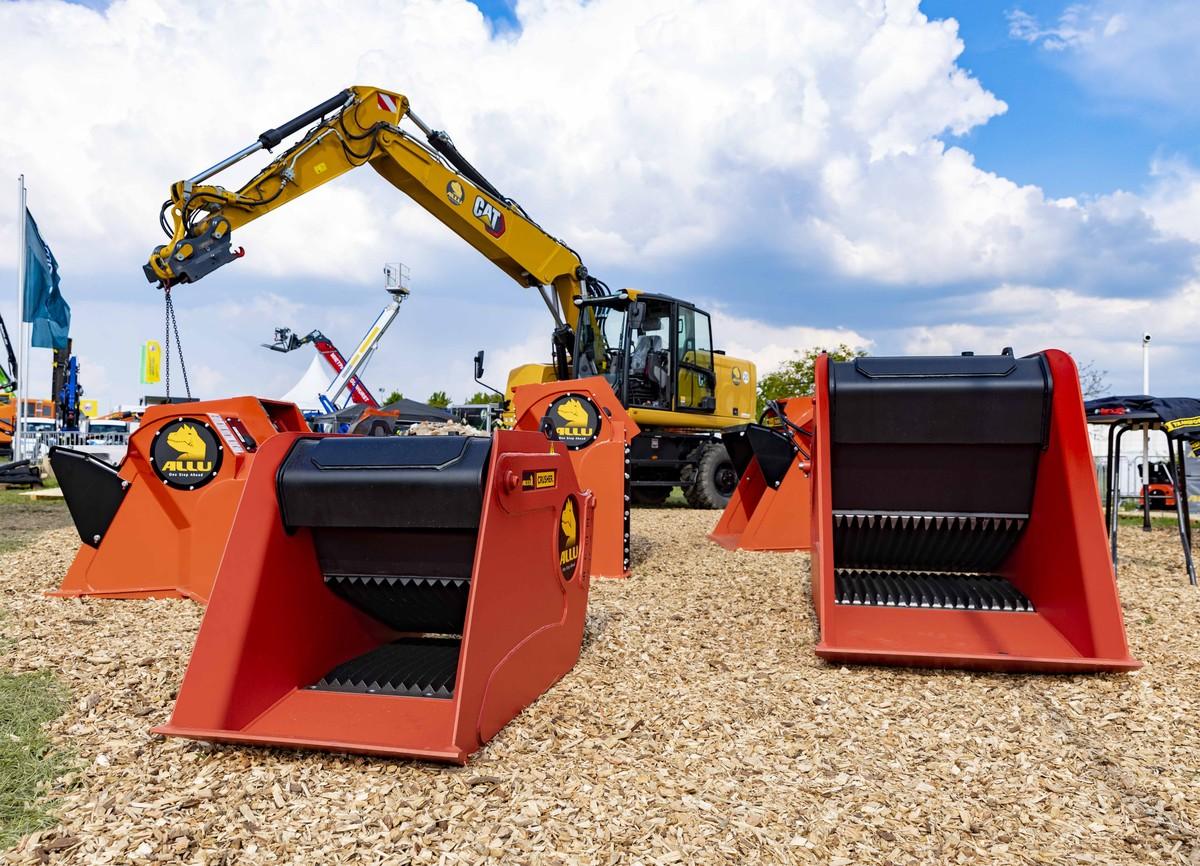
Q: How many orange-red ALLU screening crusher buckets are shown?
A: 5